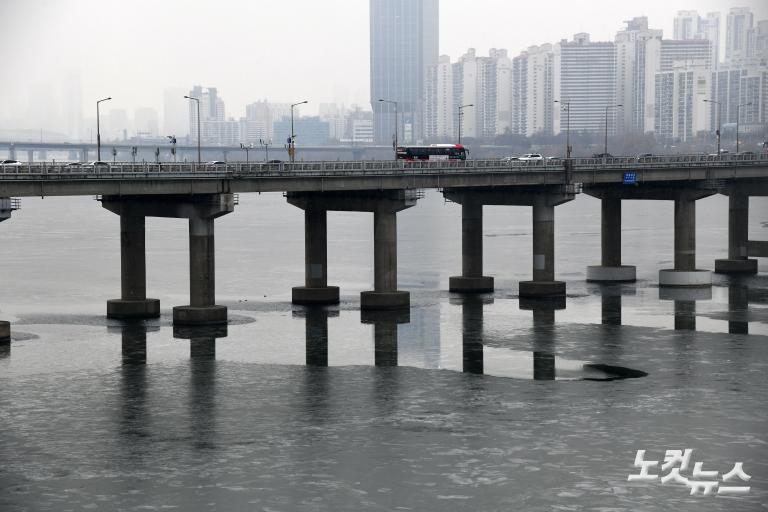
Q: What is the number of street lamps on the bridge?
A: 9